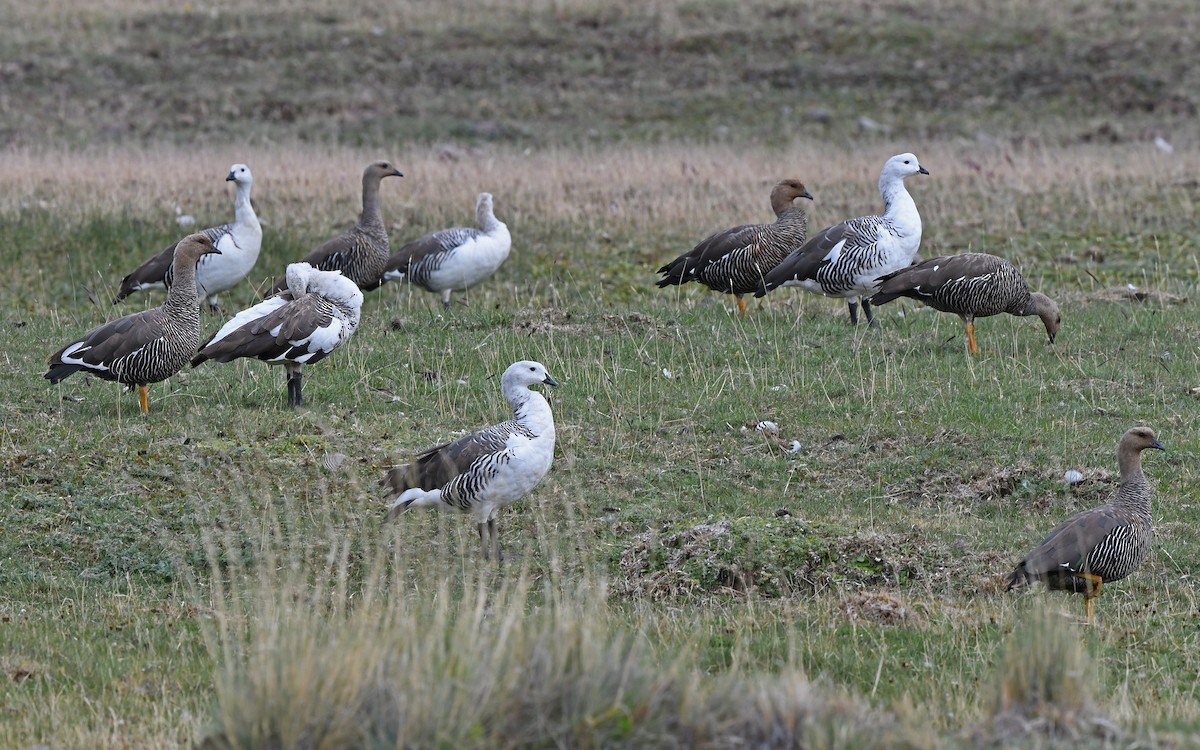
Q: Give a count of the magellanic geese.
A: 10